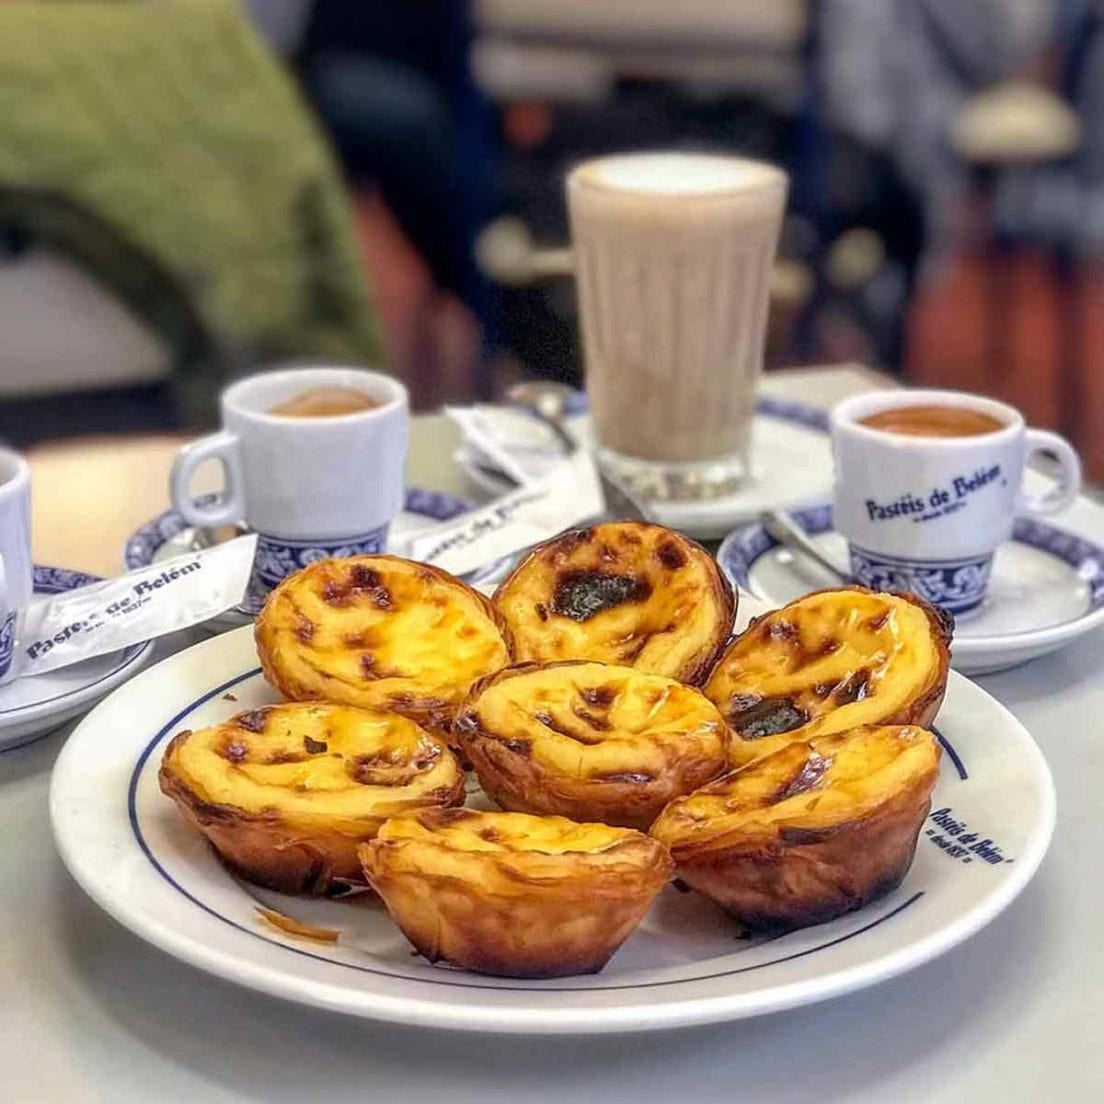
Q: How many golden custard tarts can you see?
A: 7